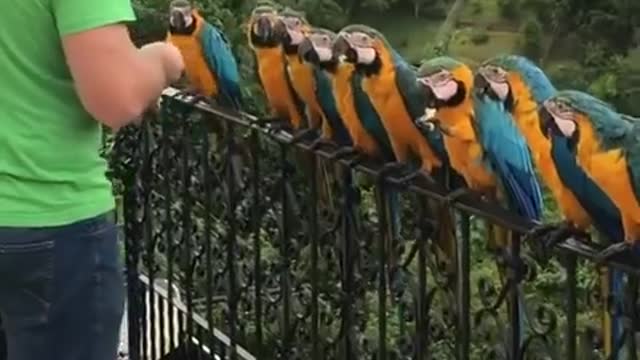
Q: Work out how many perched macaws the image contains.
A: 8